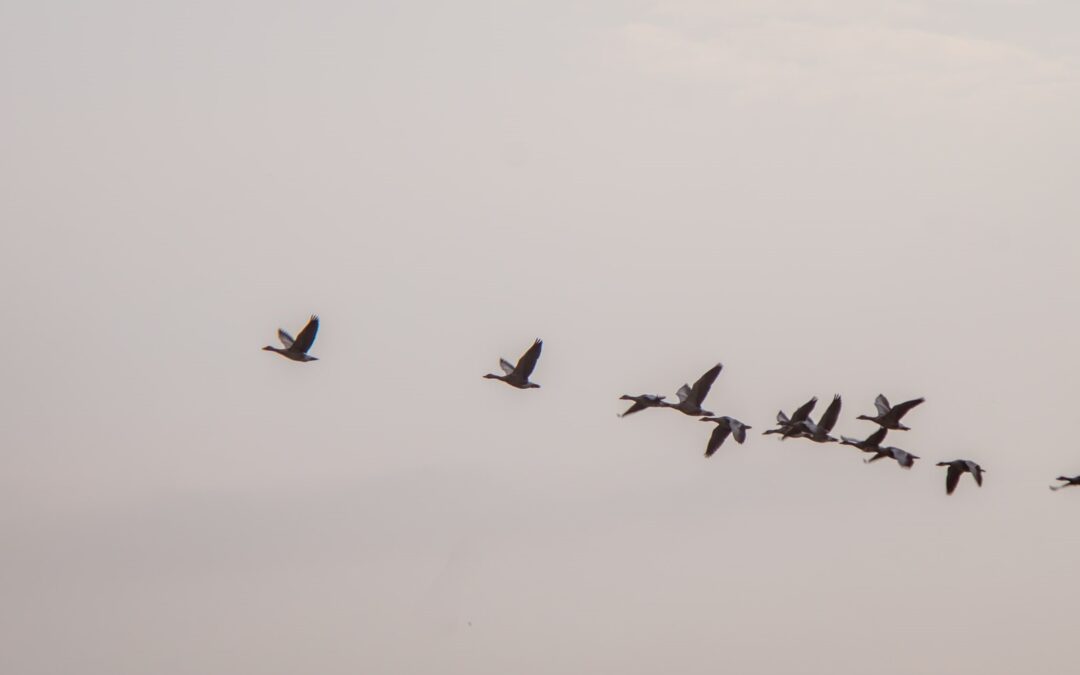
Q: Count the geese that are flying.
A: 13